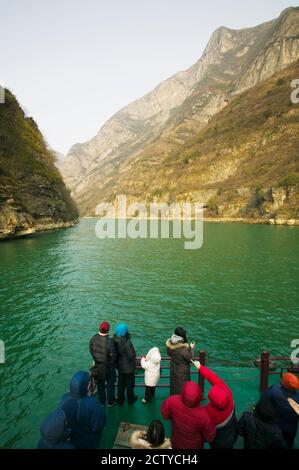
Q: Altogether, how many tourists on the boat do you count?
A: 11